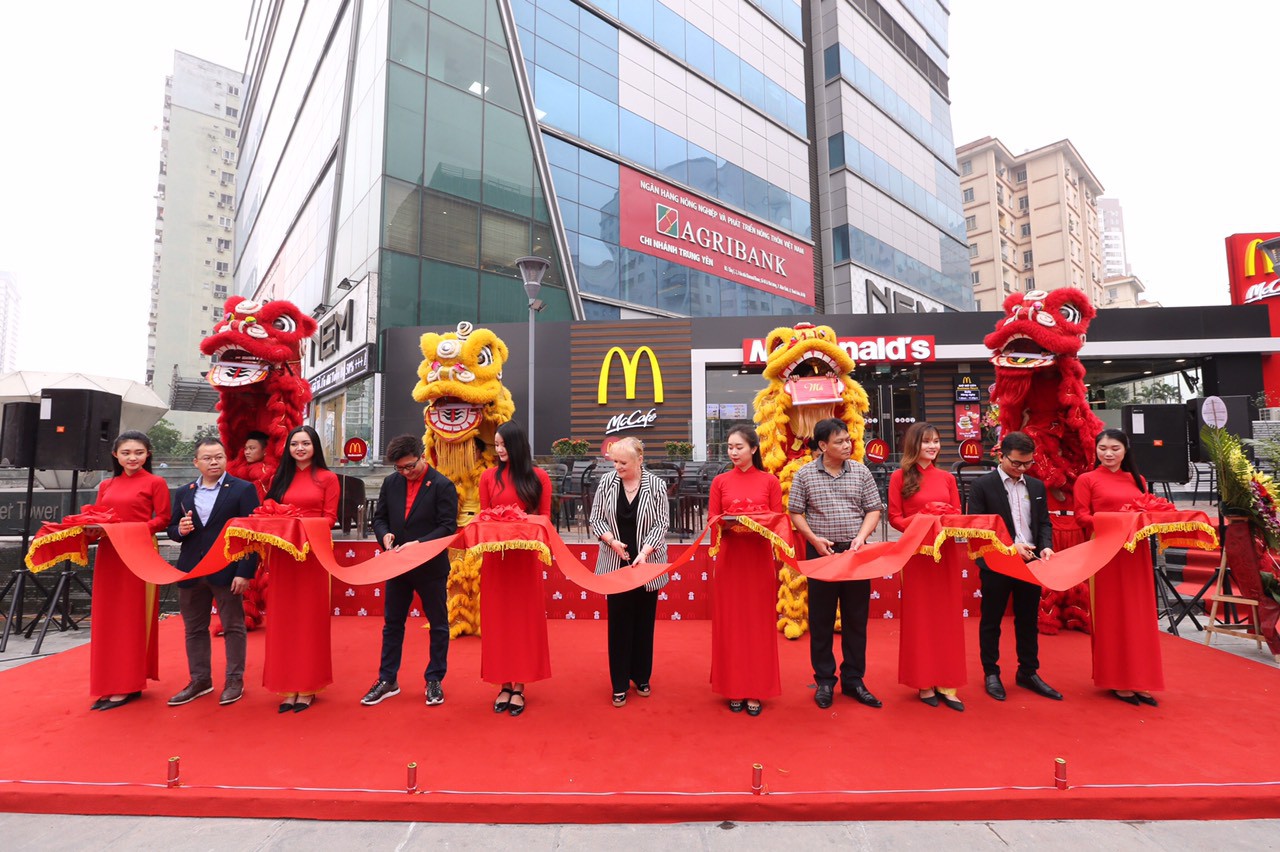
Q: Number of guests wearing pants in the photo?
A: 5